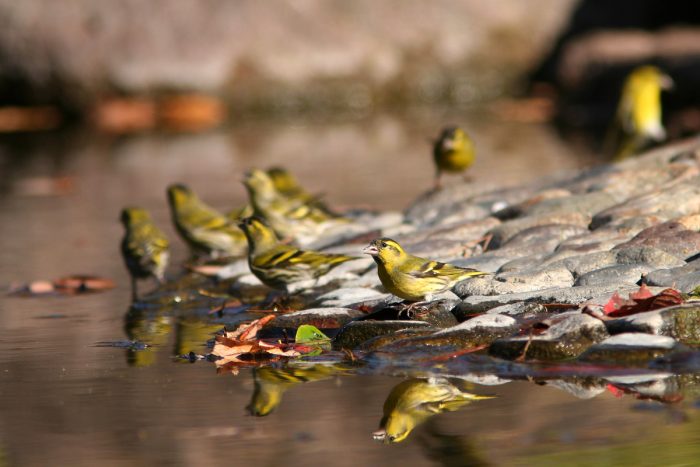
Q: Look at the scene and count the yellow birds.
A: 8